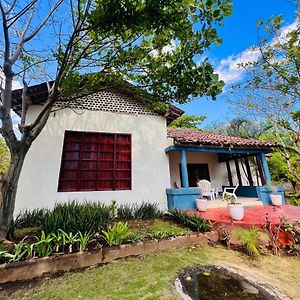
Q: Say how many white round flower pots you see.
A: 3